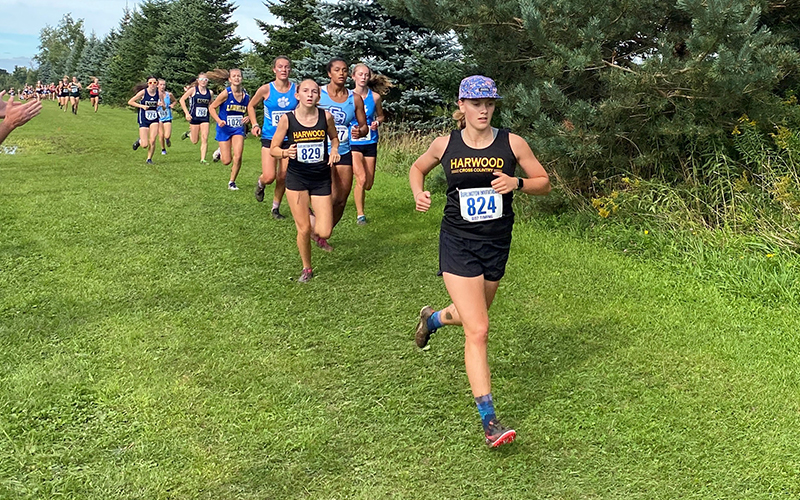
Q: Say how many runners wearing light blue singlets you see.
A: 4